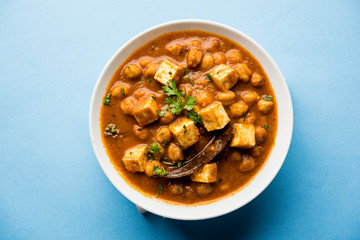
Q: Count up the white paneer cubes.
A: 8